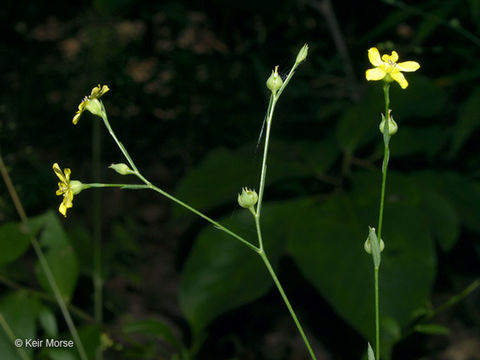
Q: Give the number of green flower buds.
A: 6